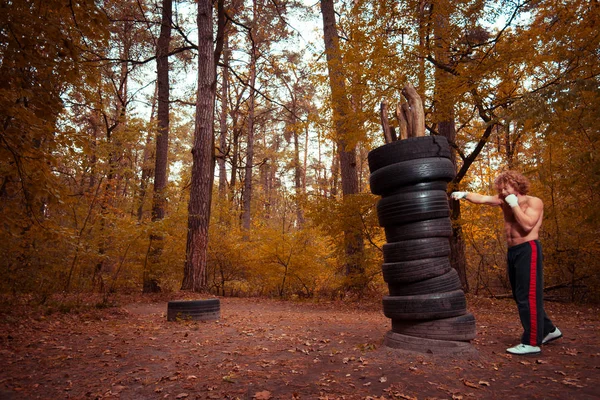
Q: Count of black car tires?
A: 12